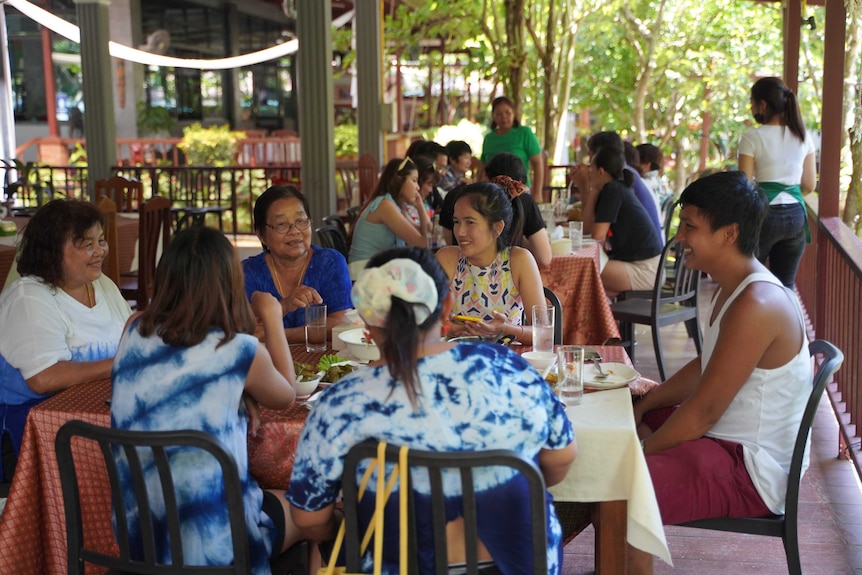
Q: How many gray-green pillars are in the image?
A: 3